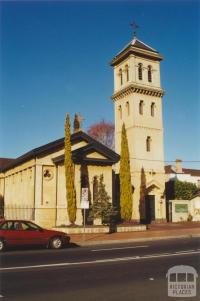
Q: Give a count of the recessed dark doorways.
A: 1